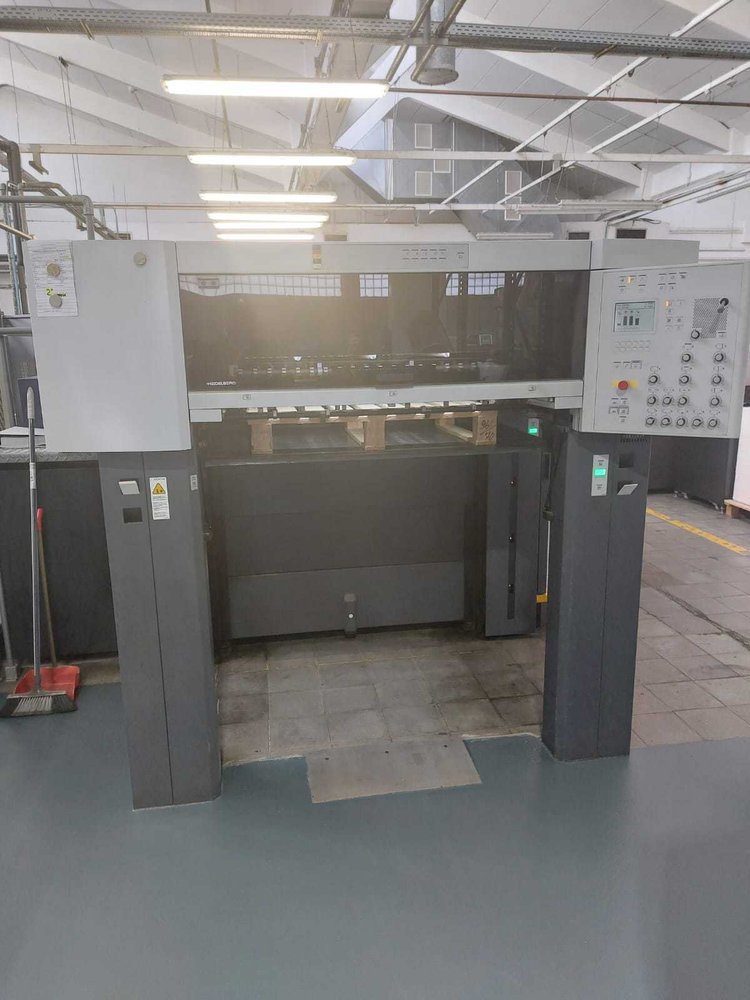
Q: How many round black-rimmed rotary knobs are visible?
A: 15